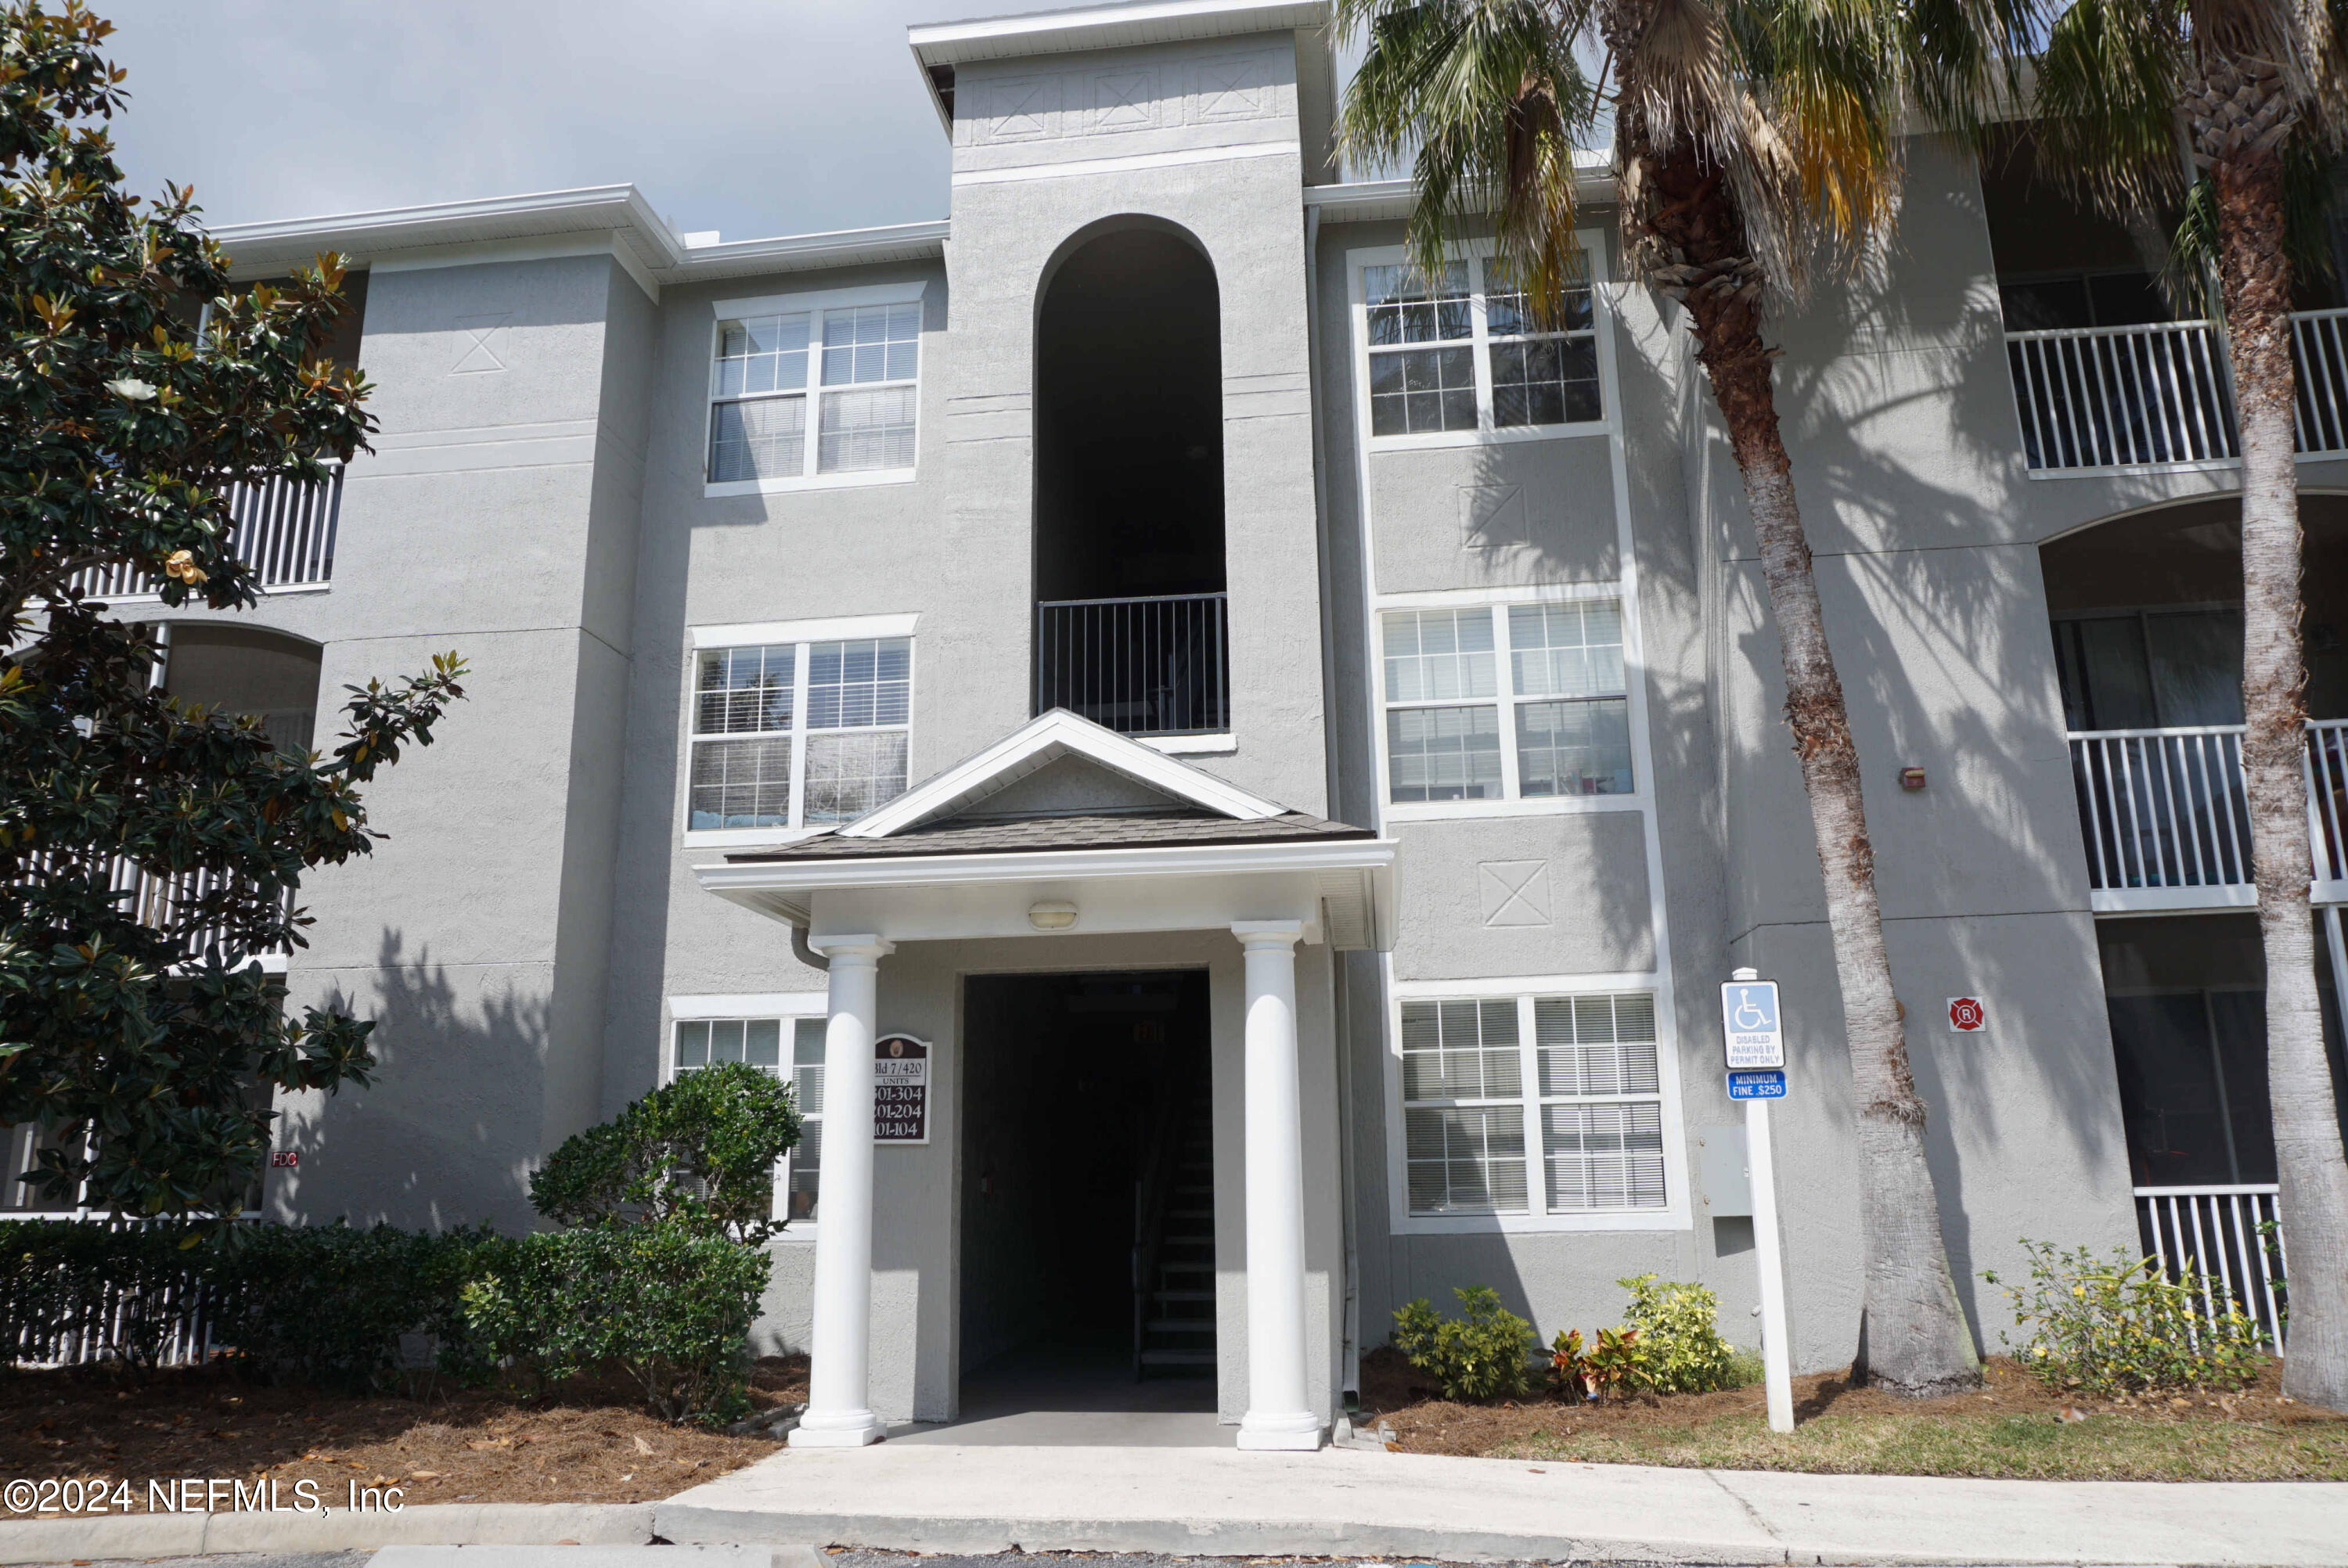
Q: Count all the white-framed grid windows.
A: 6